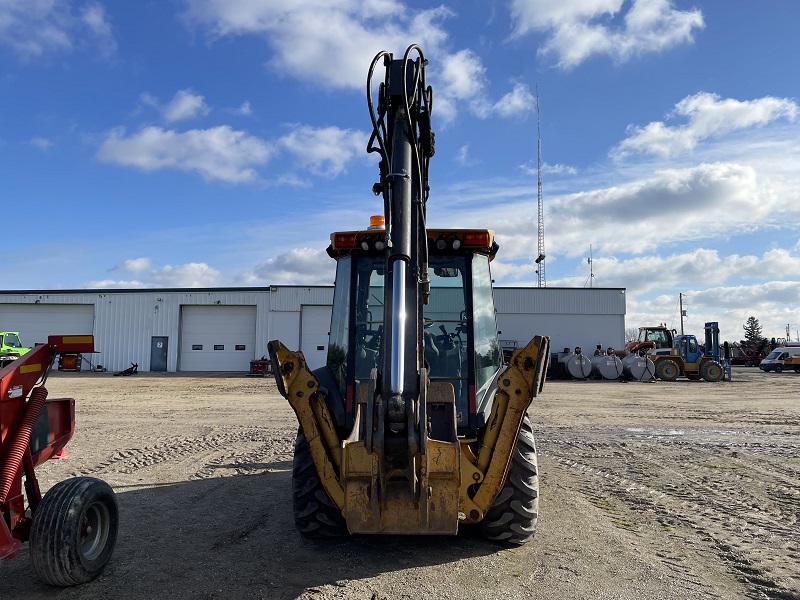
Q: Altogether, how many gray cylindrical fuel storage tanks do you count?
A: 3